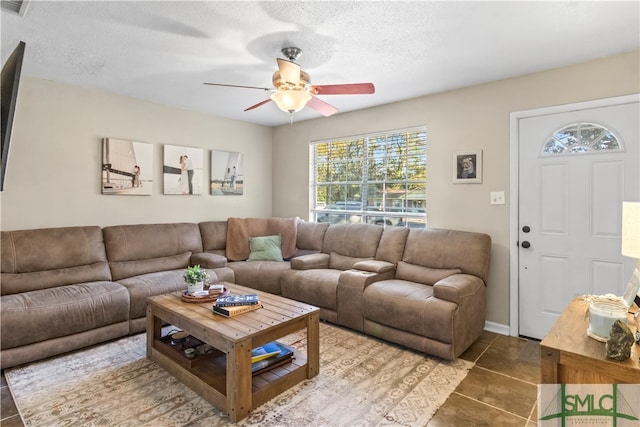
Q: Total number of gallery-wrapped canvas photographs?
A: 3